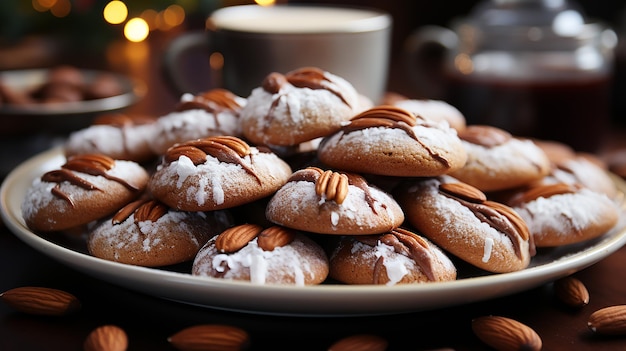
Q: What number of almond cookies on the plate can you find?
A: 15